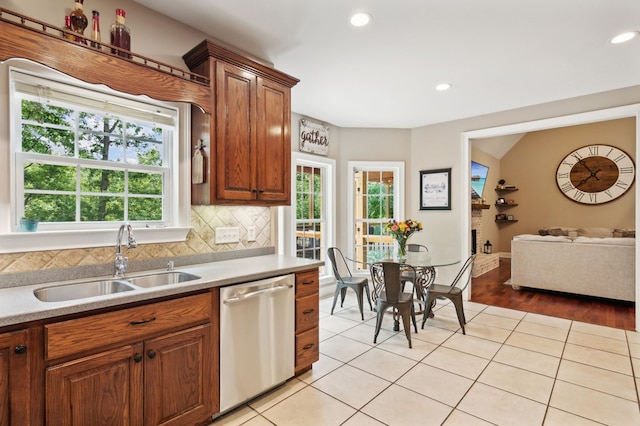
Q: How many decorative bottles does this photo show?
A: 4